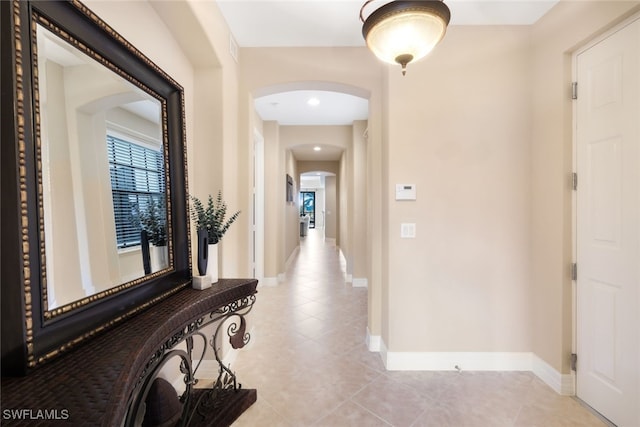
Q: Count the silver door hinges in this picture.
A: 4